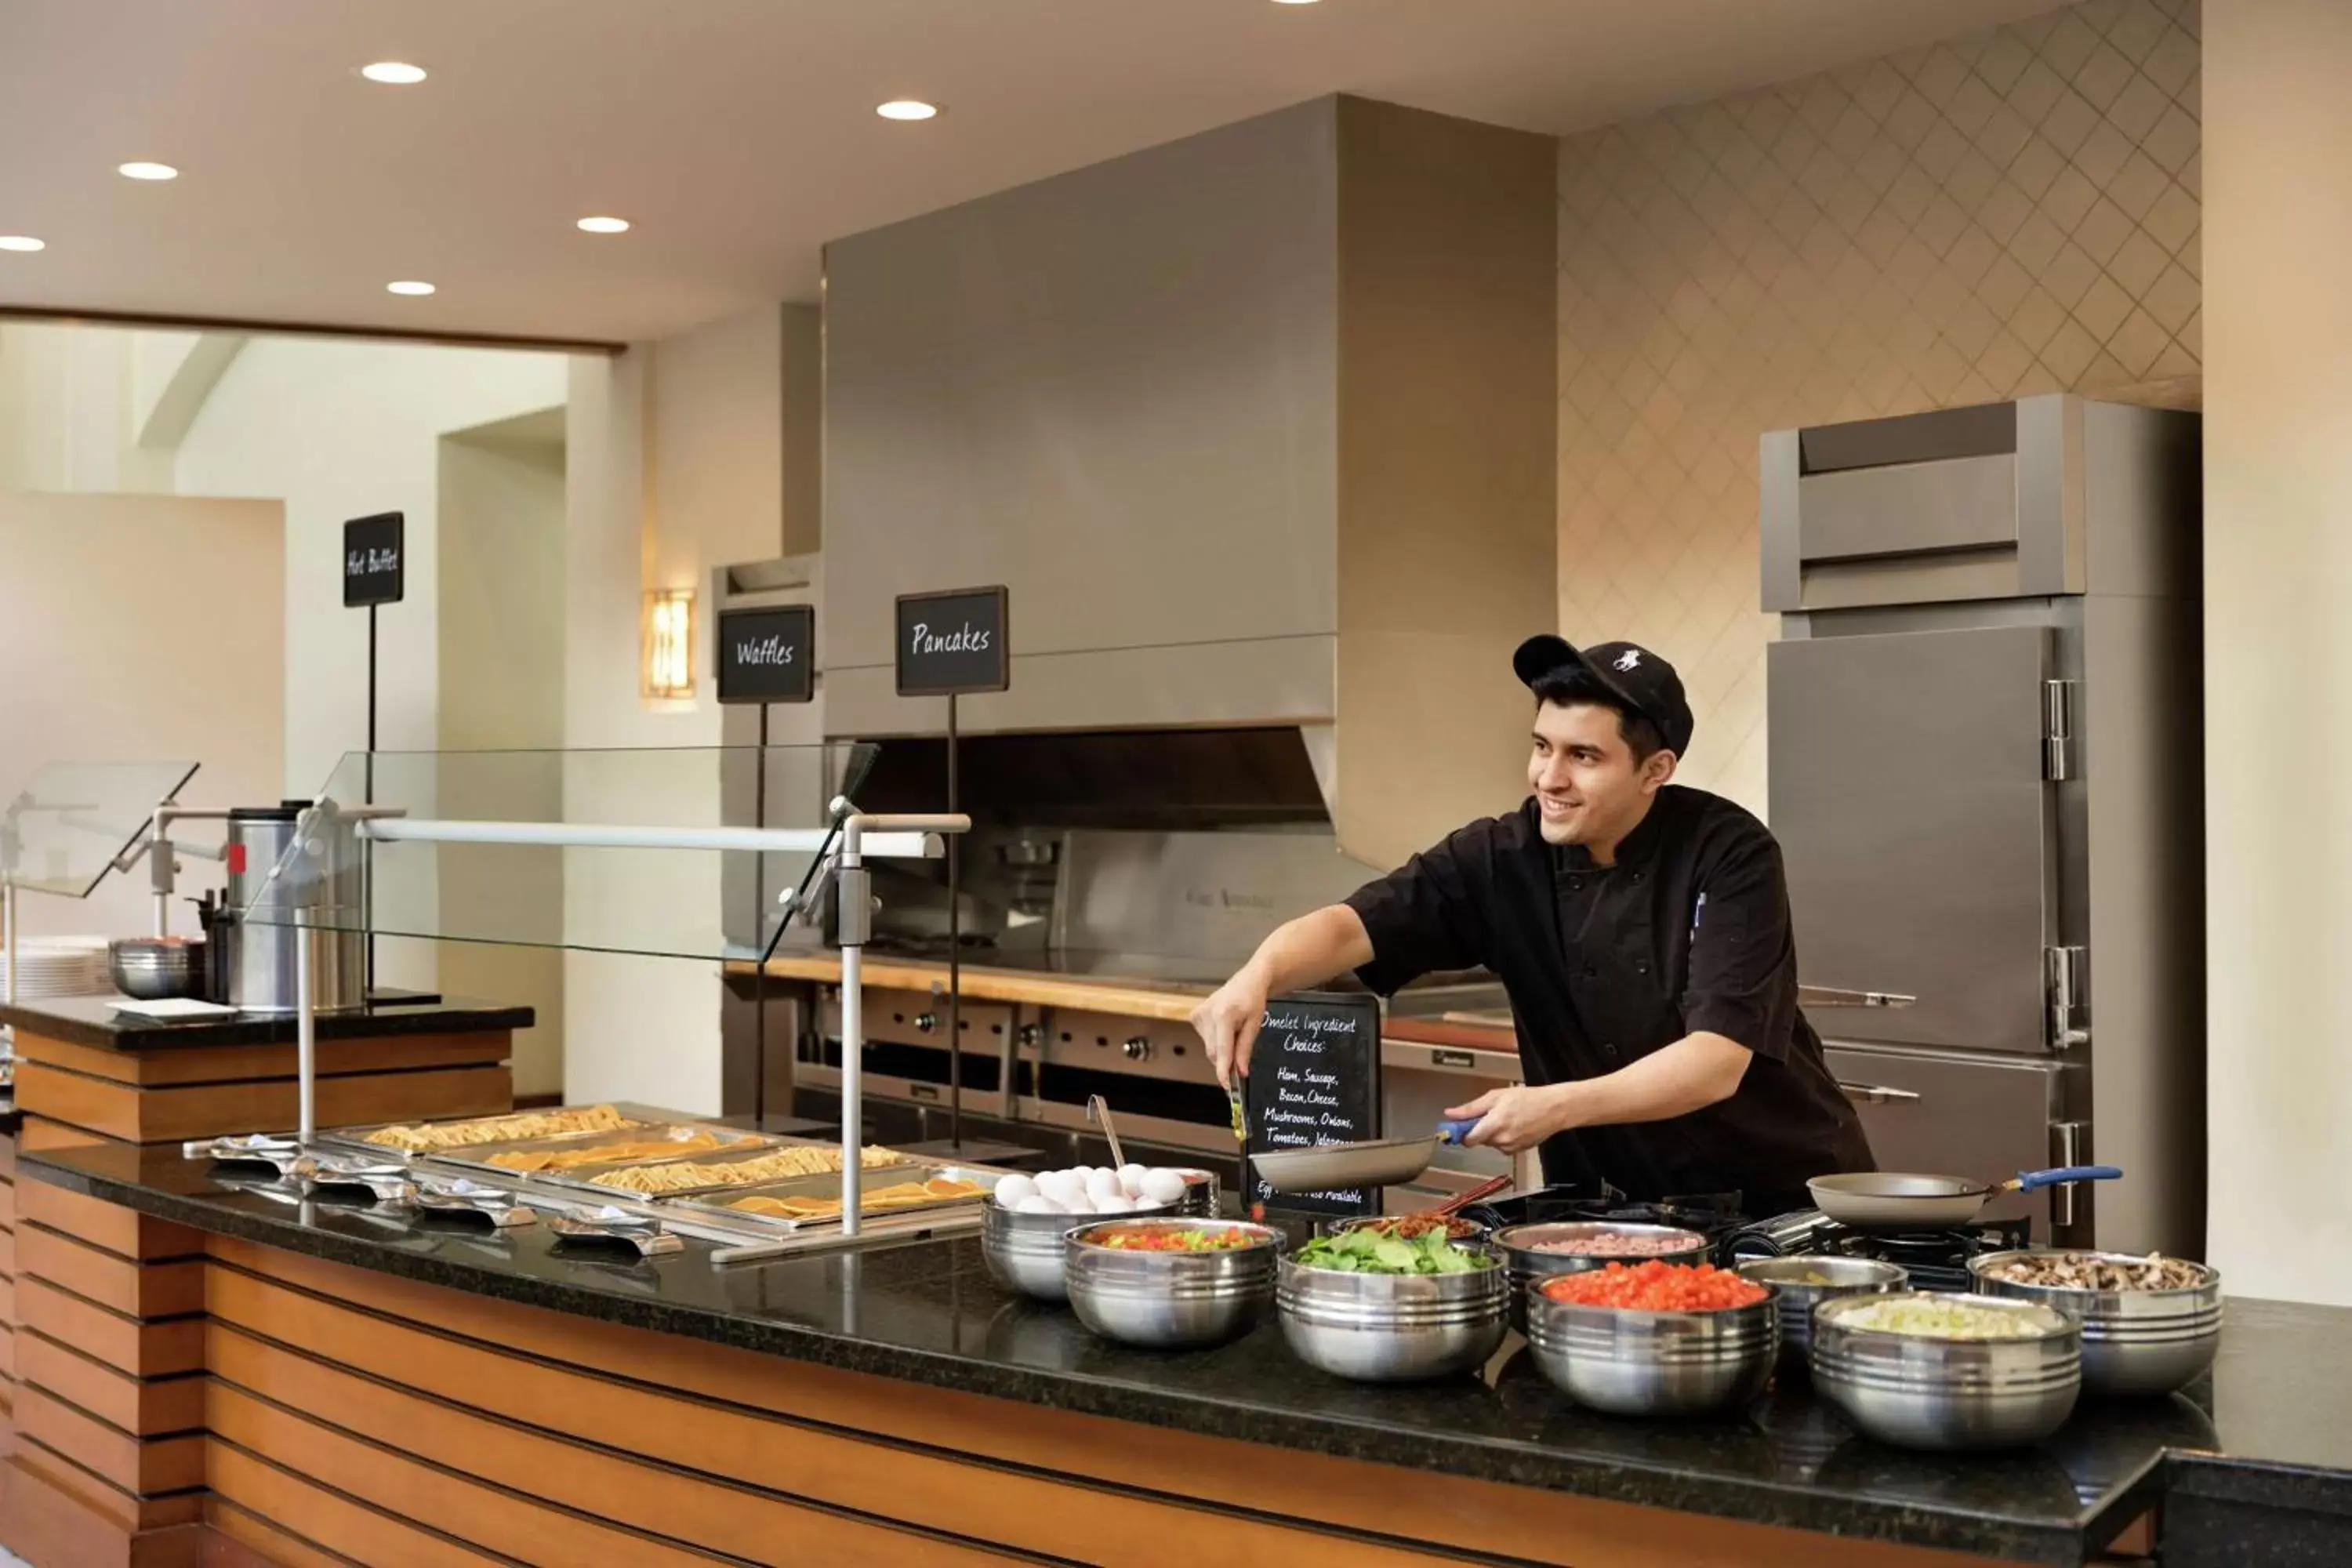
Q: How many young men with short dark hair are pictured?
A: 1